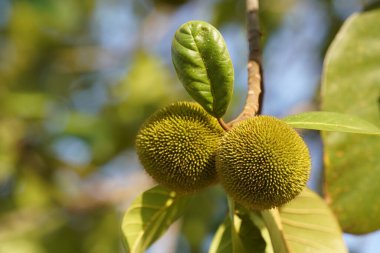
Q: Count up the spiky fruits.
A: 2